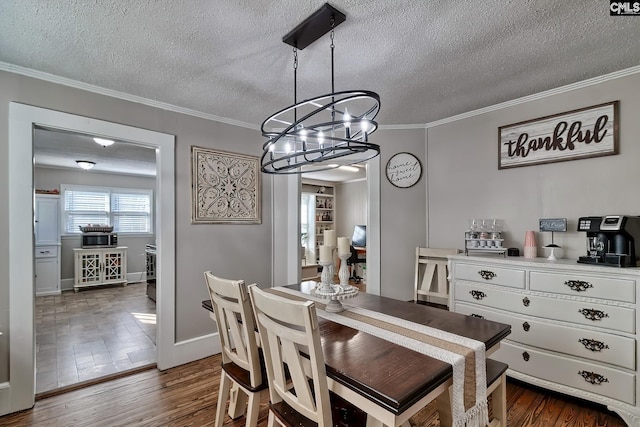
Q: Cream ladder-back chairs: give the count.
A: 3